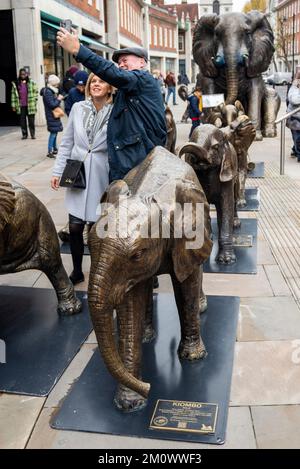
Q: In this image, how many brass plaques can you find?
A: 2